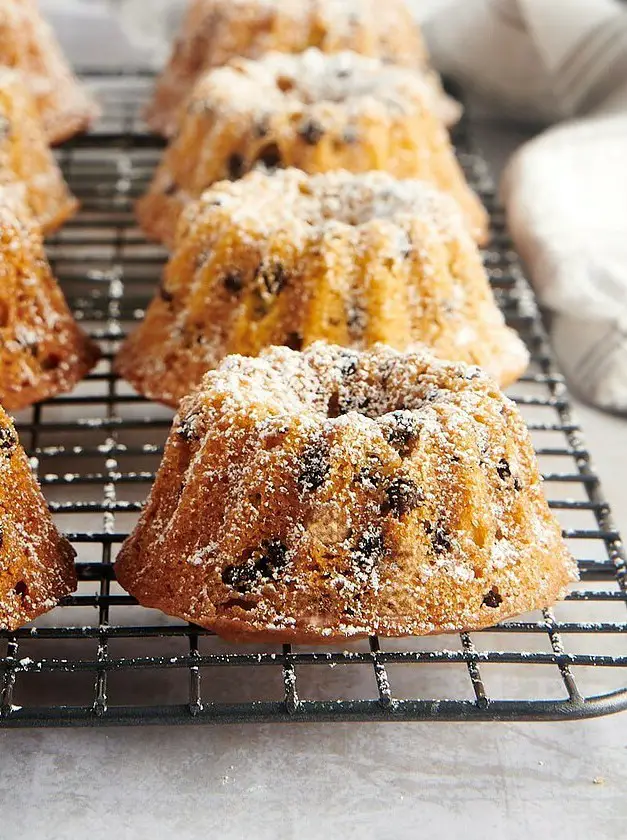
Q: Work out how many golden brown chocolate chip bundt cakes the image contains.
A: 8